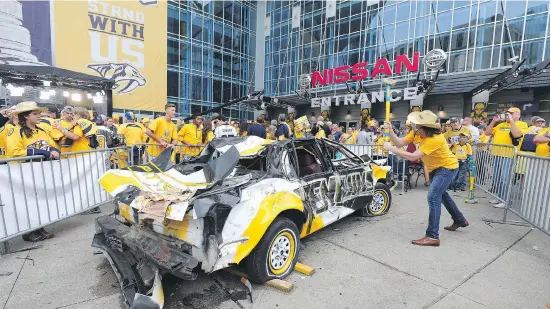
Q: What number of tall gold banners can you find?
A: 1